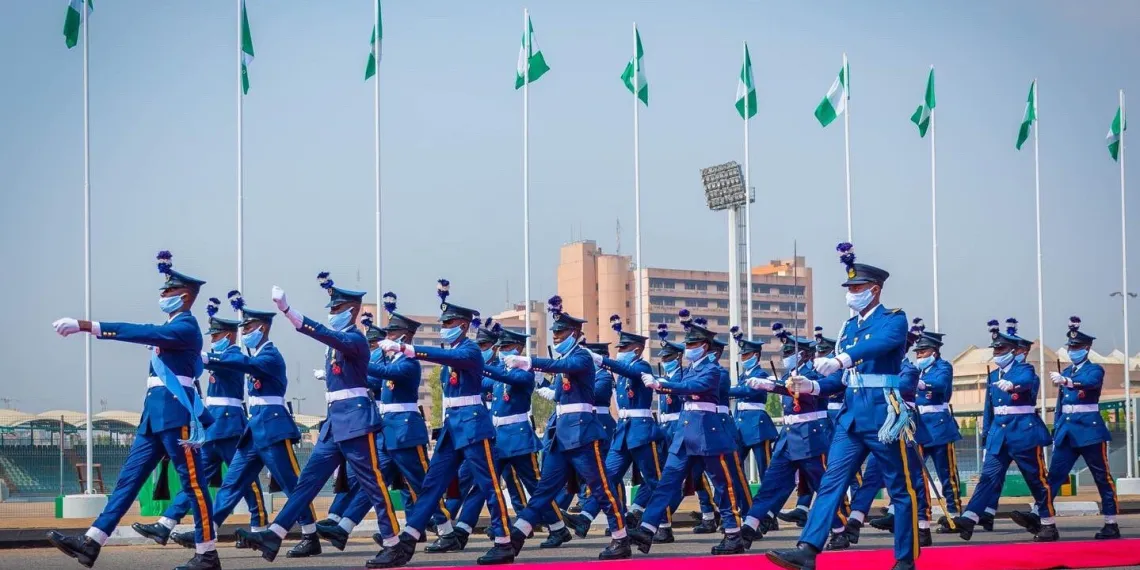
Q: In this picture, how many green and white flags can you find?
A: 10